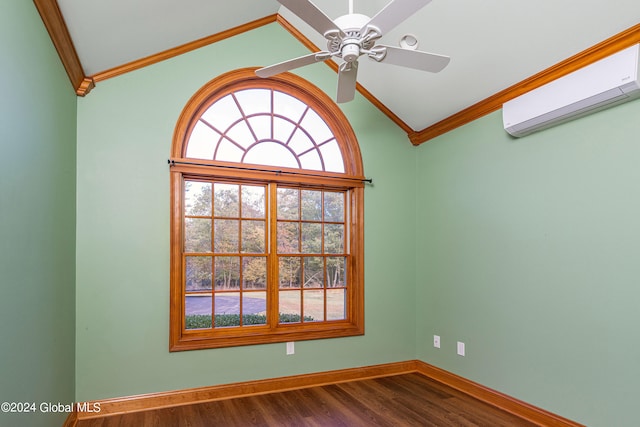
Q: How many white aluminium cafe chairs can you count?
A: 0